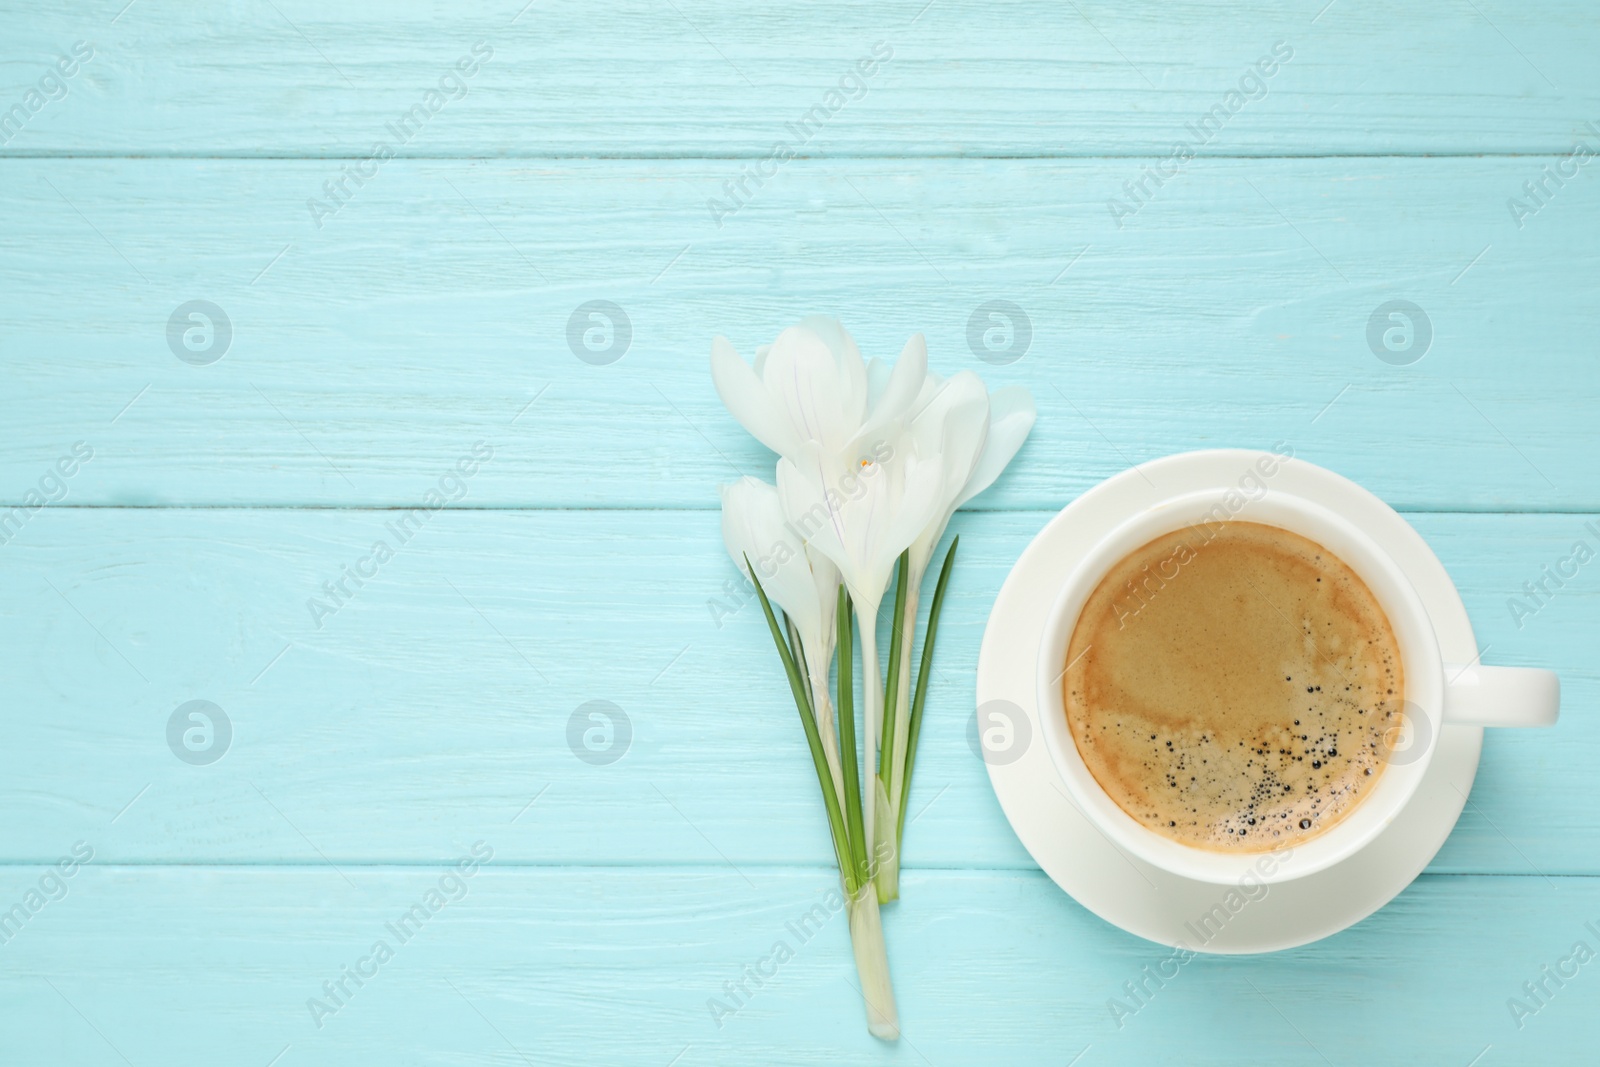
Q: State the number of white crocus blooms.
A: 4